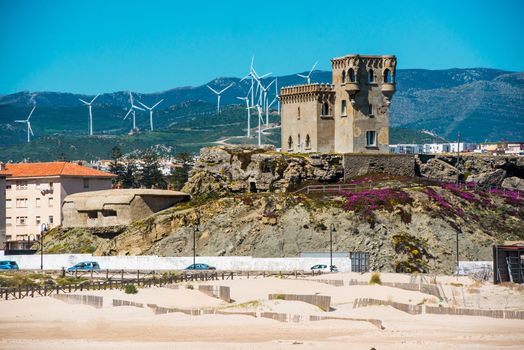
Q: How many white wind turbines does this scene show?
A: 12